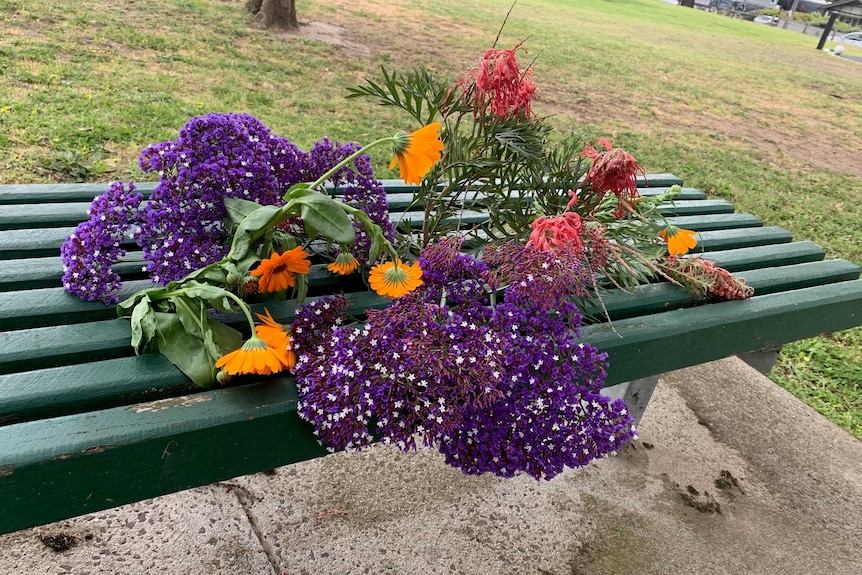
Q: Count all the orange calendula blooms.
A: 7